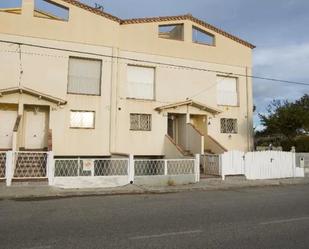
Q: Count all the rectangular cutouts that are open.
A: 4